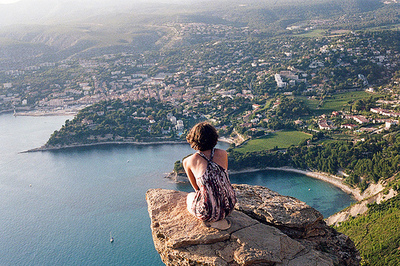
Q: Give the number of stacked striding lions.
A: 0